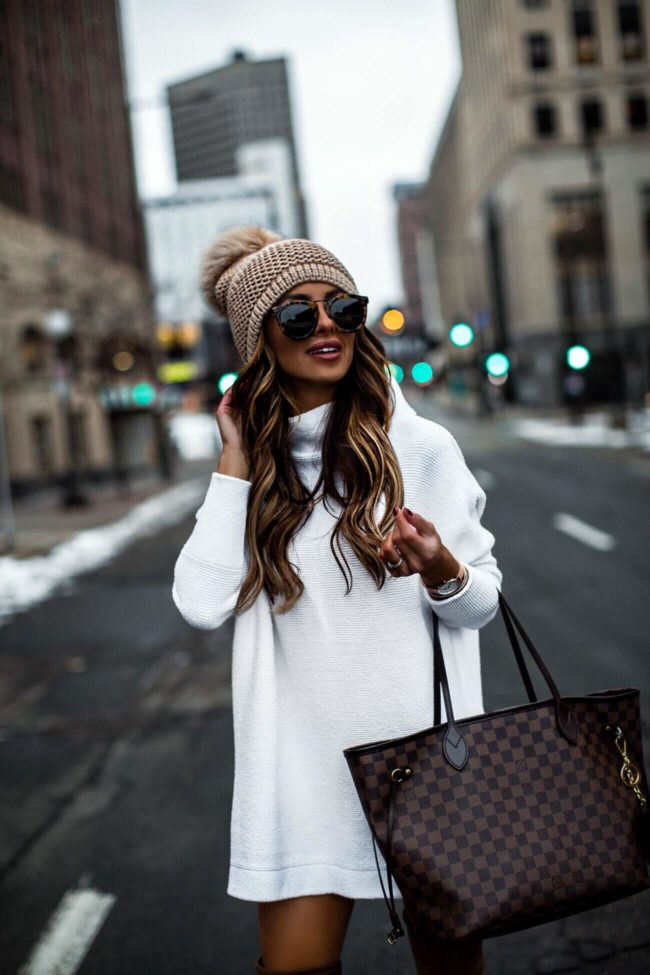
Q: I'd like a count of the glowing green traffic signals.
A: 7